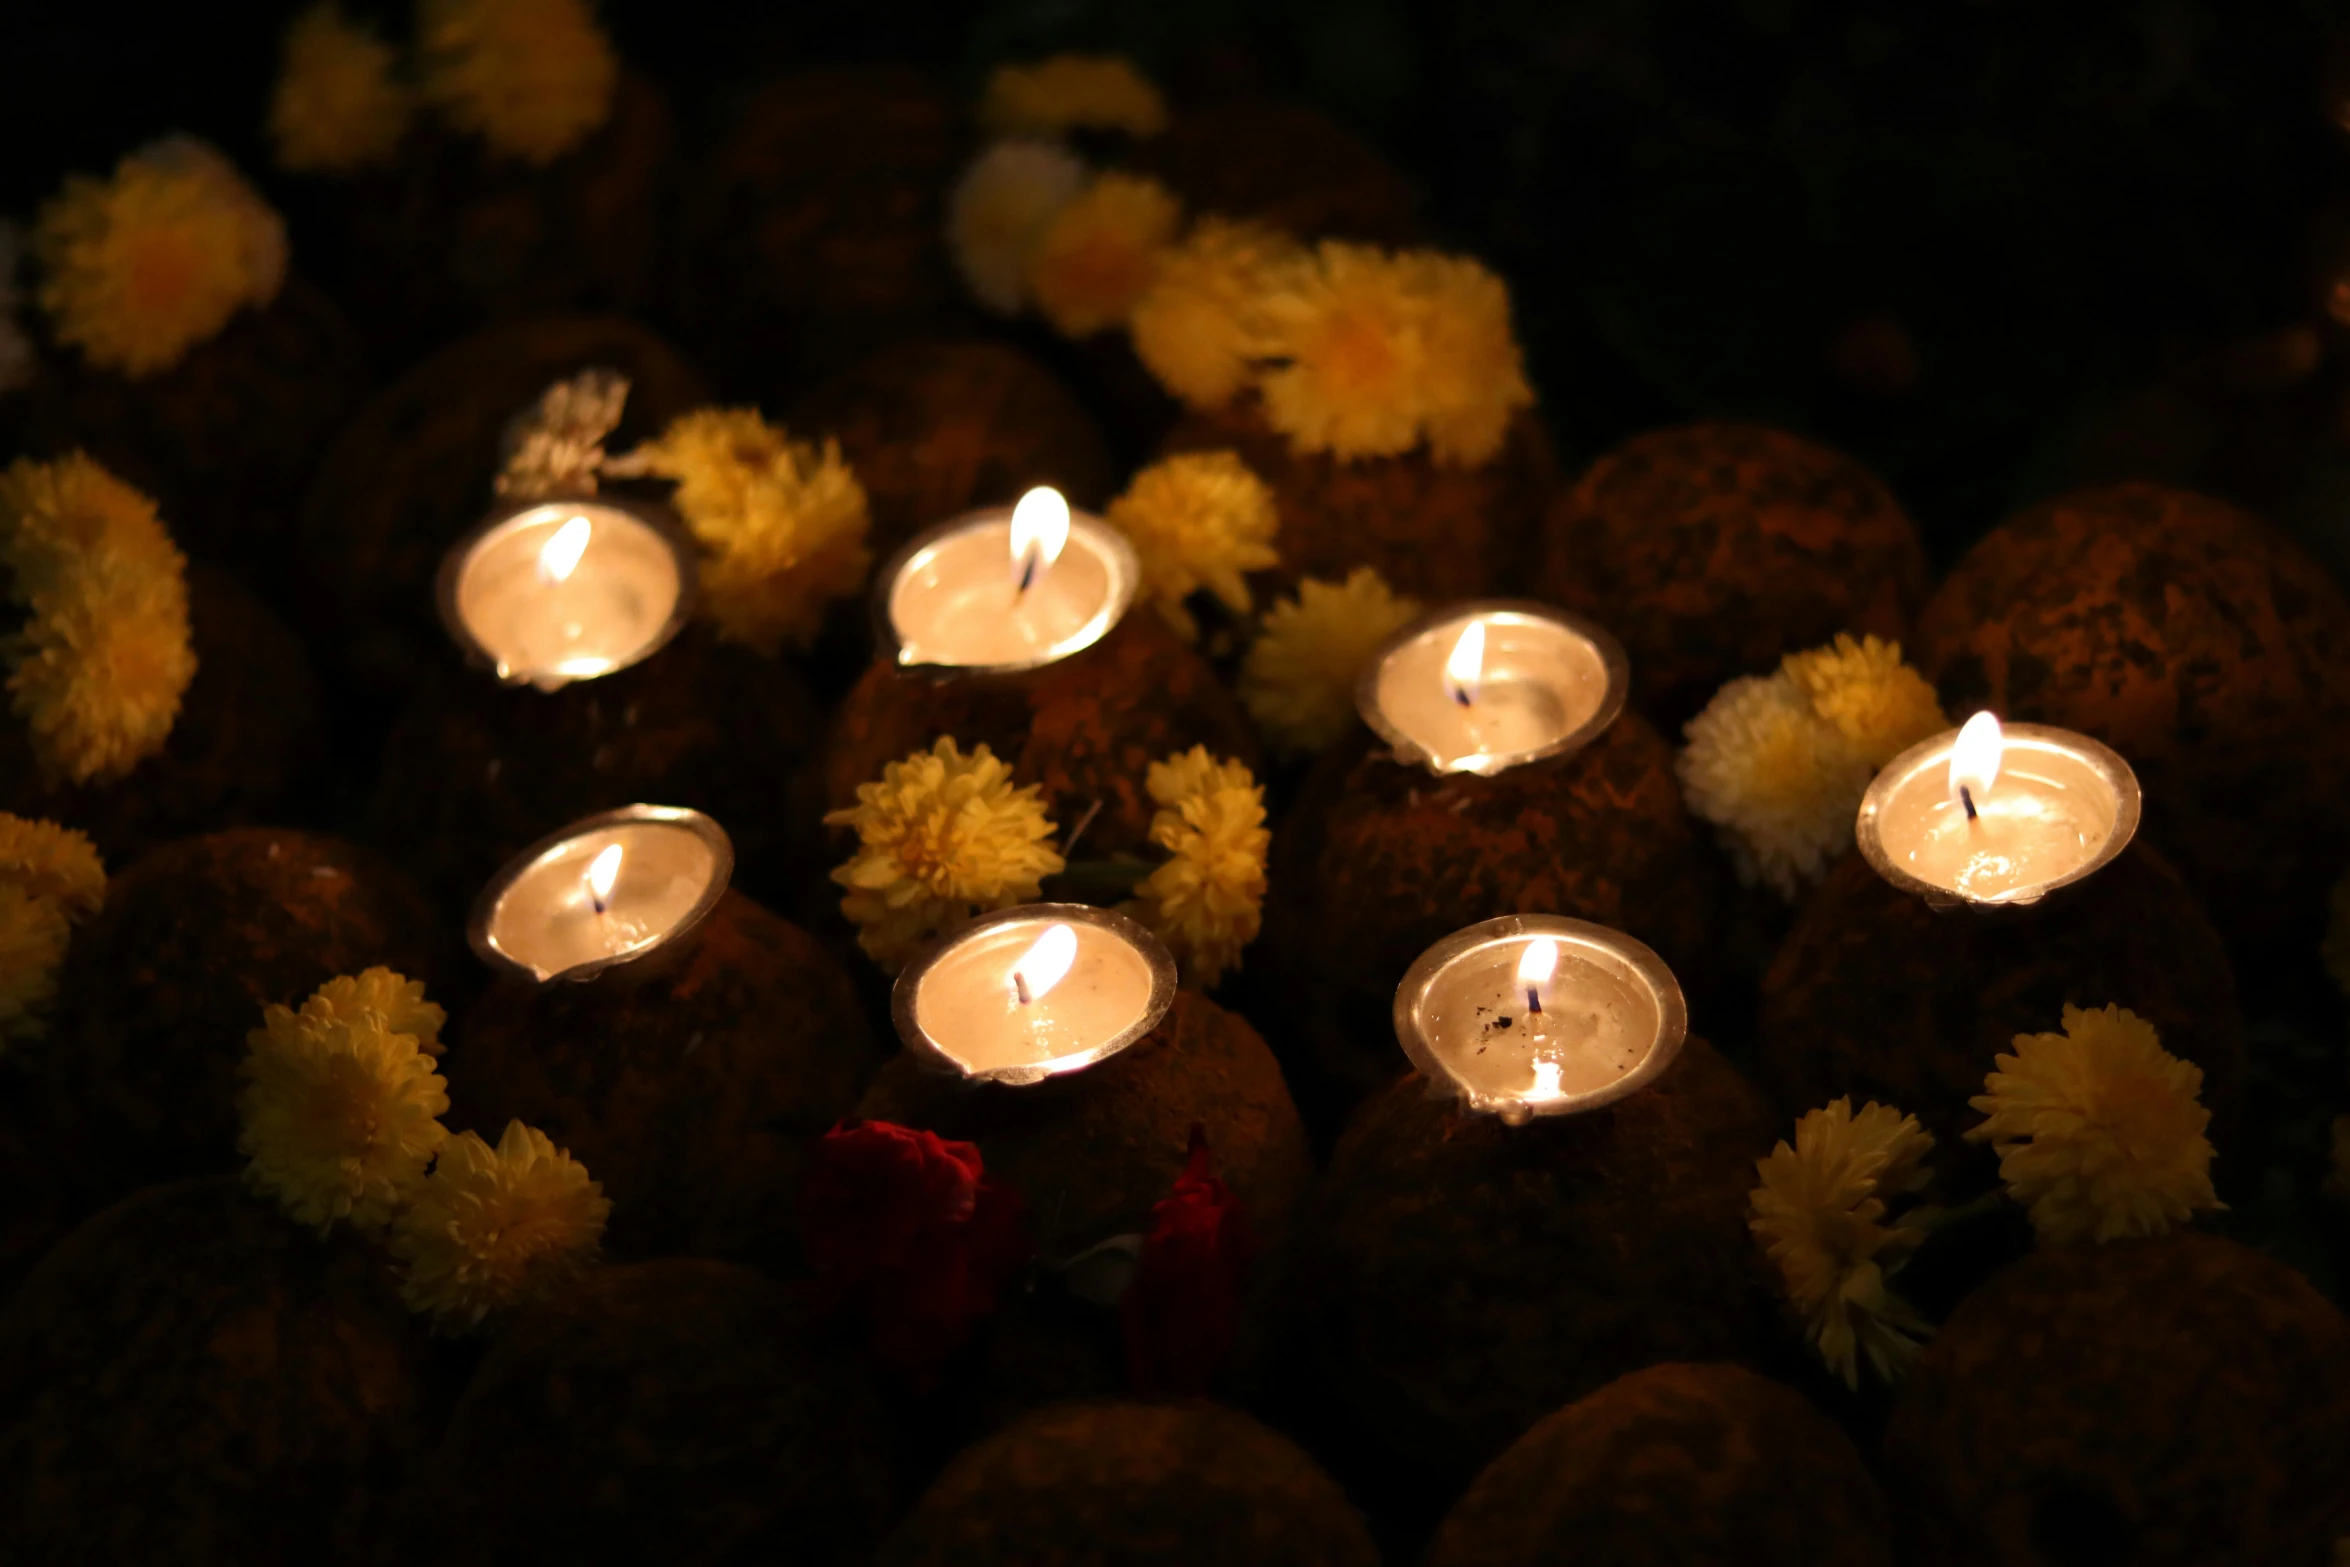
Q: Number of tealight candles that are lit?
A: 7